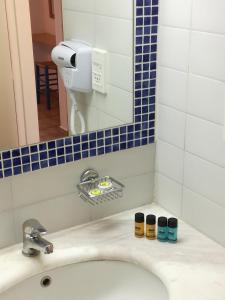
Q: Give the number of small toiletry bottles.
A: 4